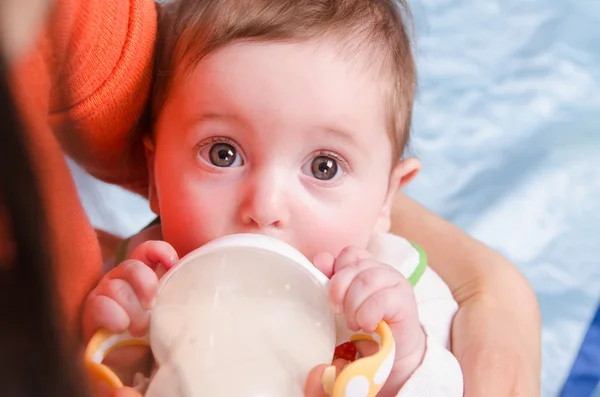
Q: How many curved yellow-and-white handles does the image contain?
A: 2